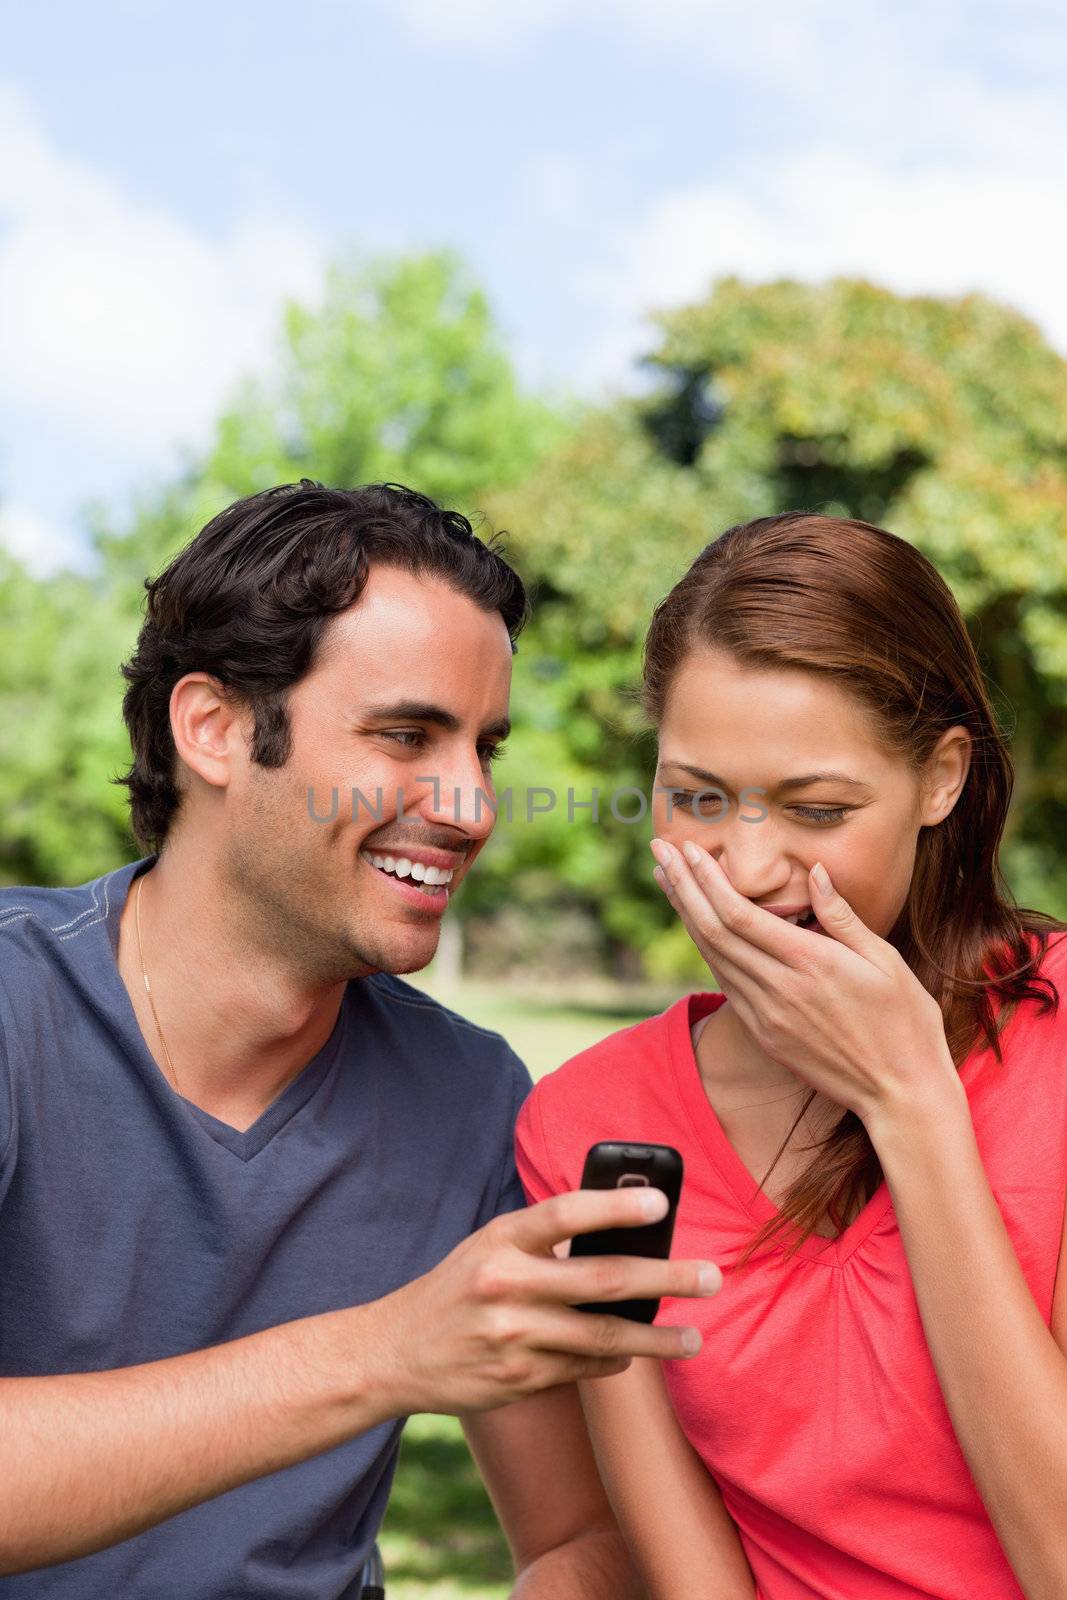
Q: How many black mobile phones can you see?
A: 1